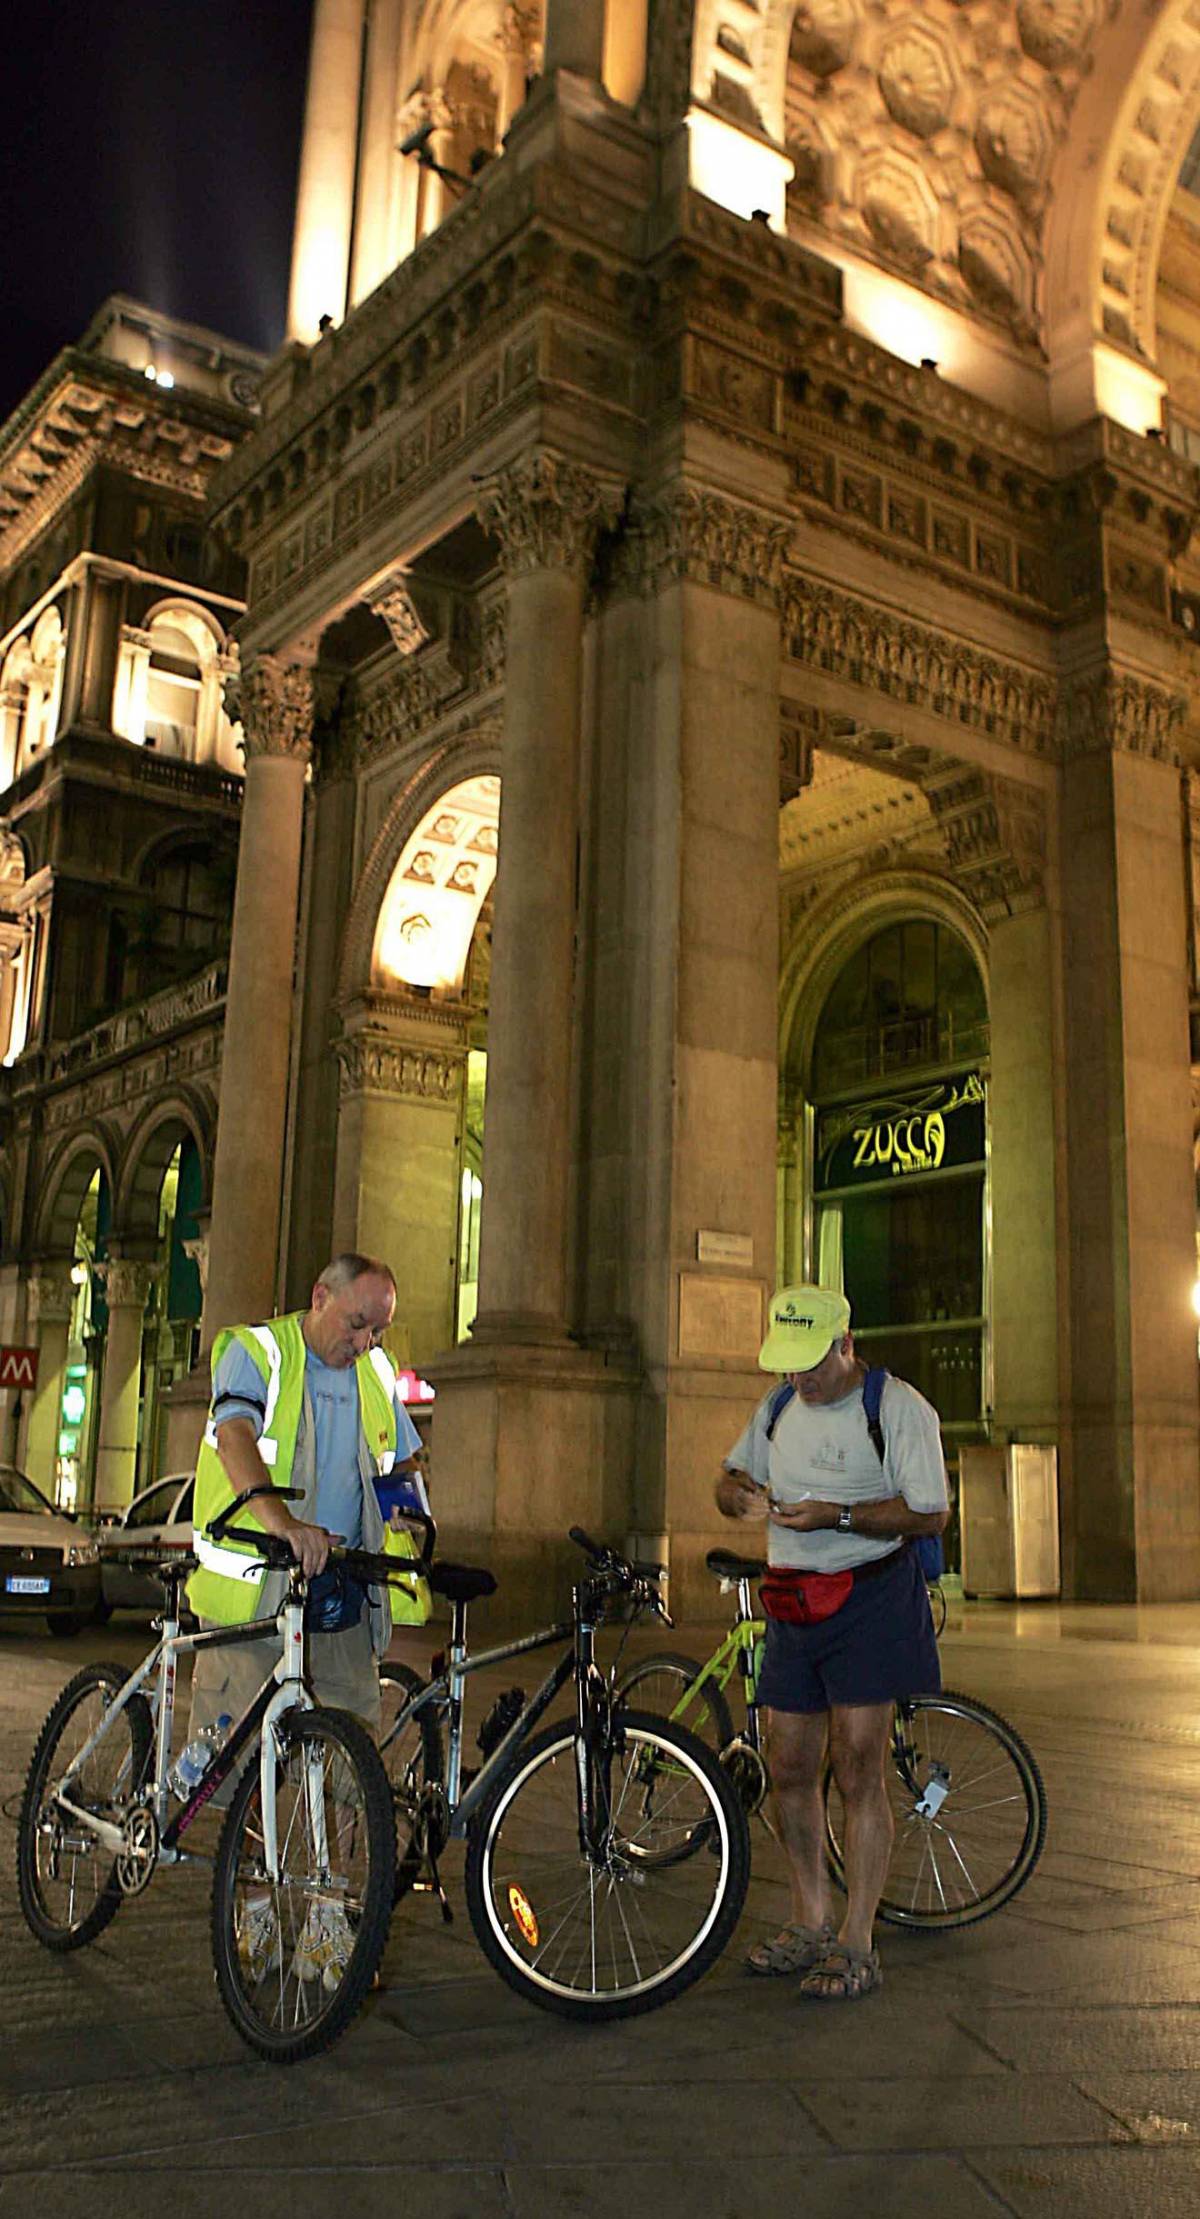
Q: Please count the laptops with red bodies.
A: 0